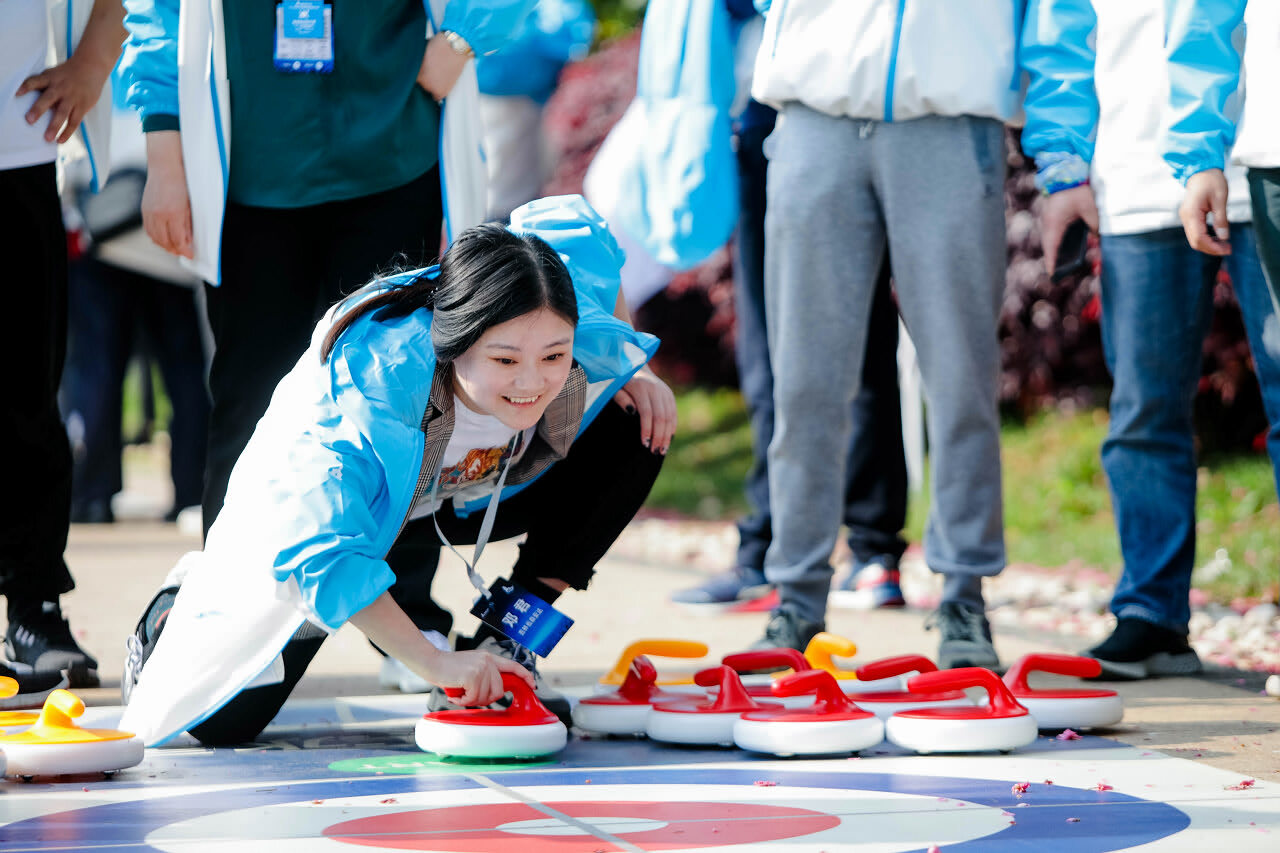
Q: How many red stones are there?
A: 8